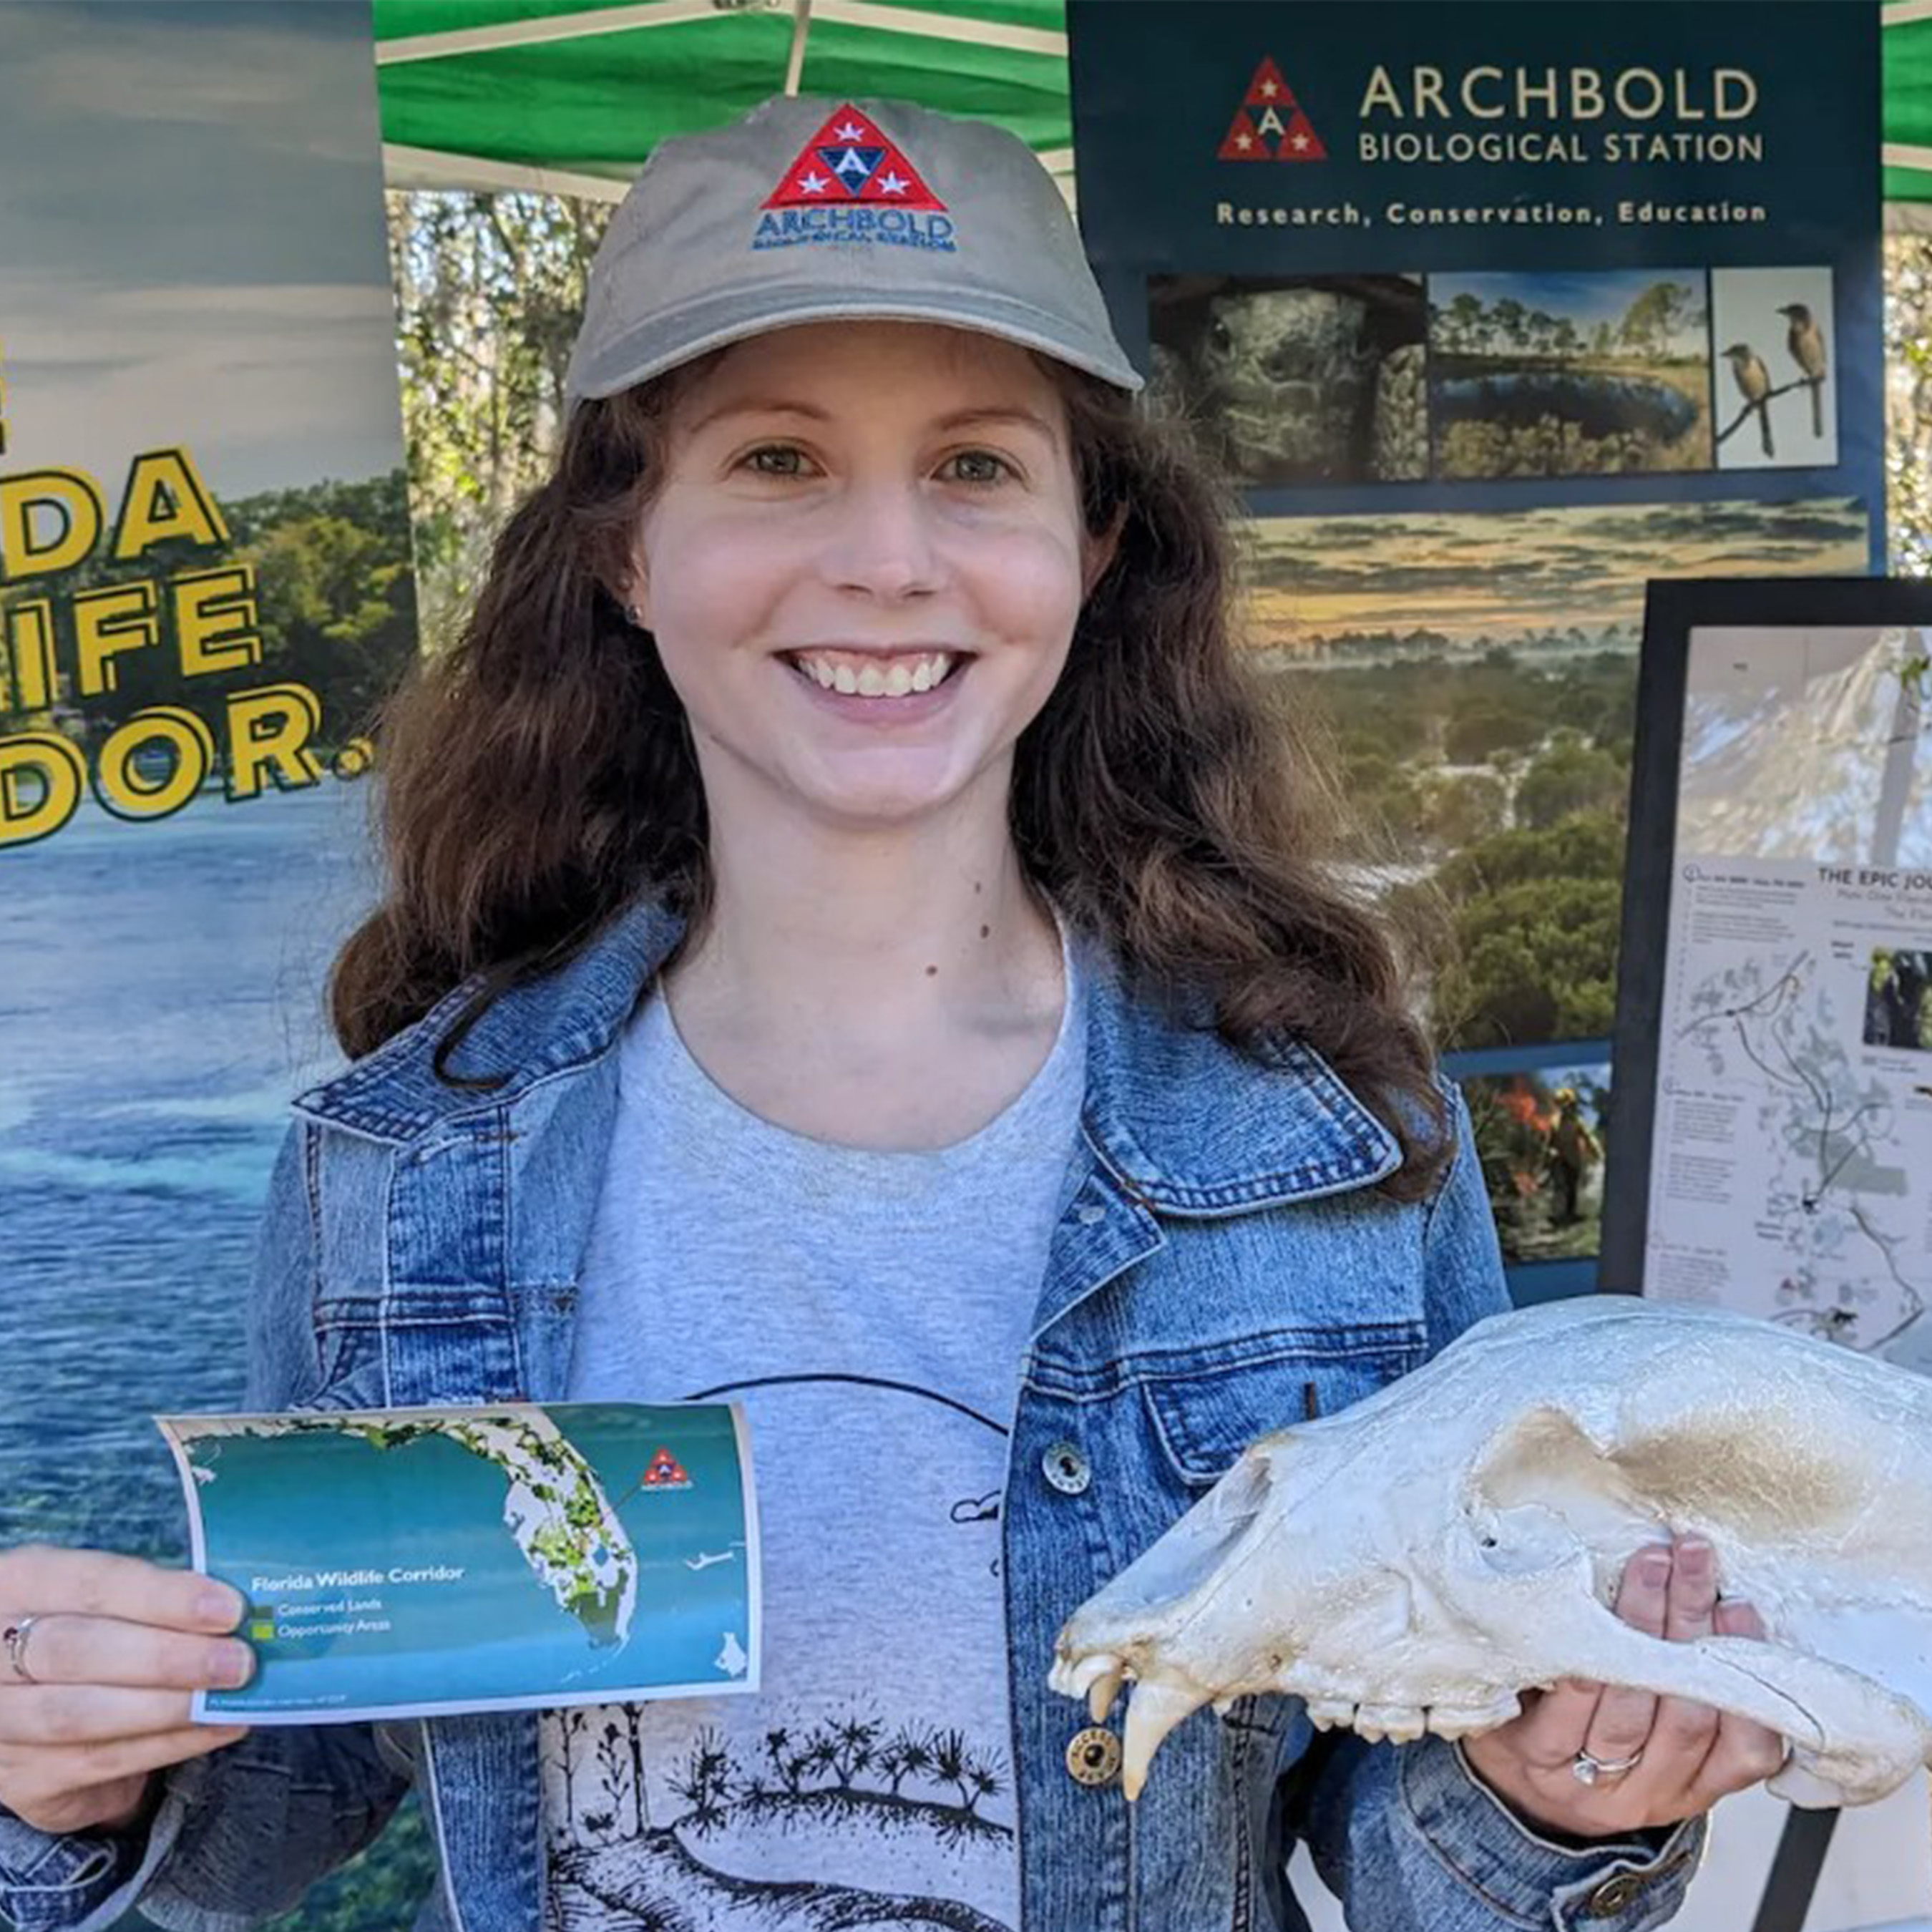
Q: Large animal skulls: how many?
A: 1